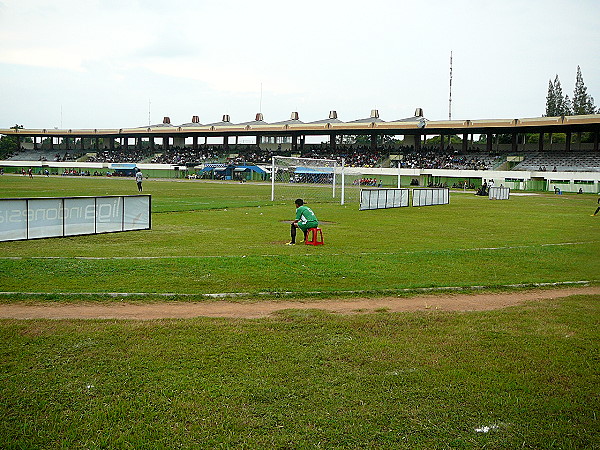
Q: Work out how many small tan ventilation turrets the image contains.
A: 8